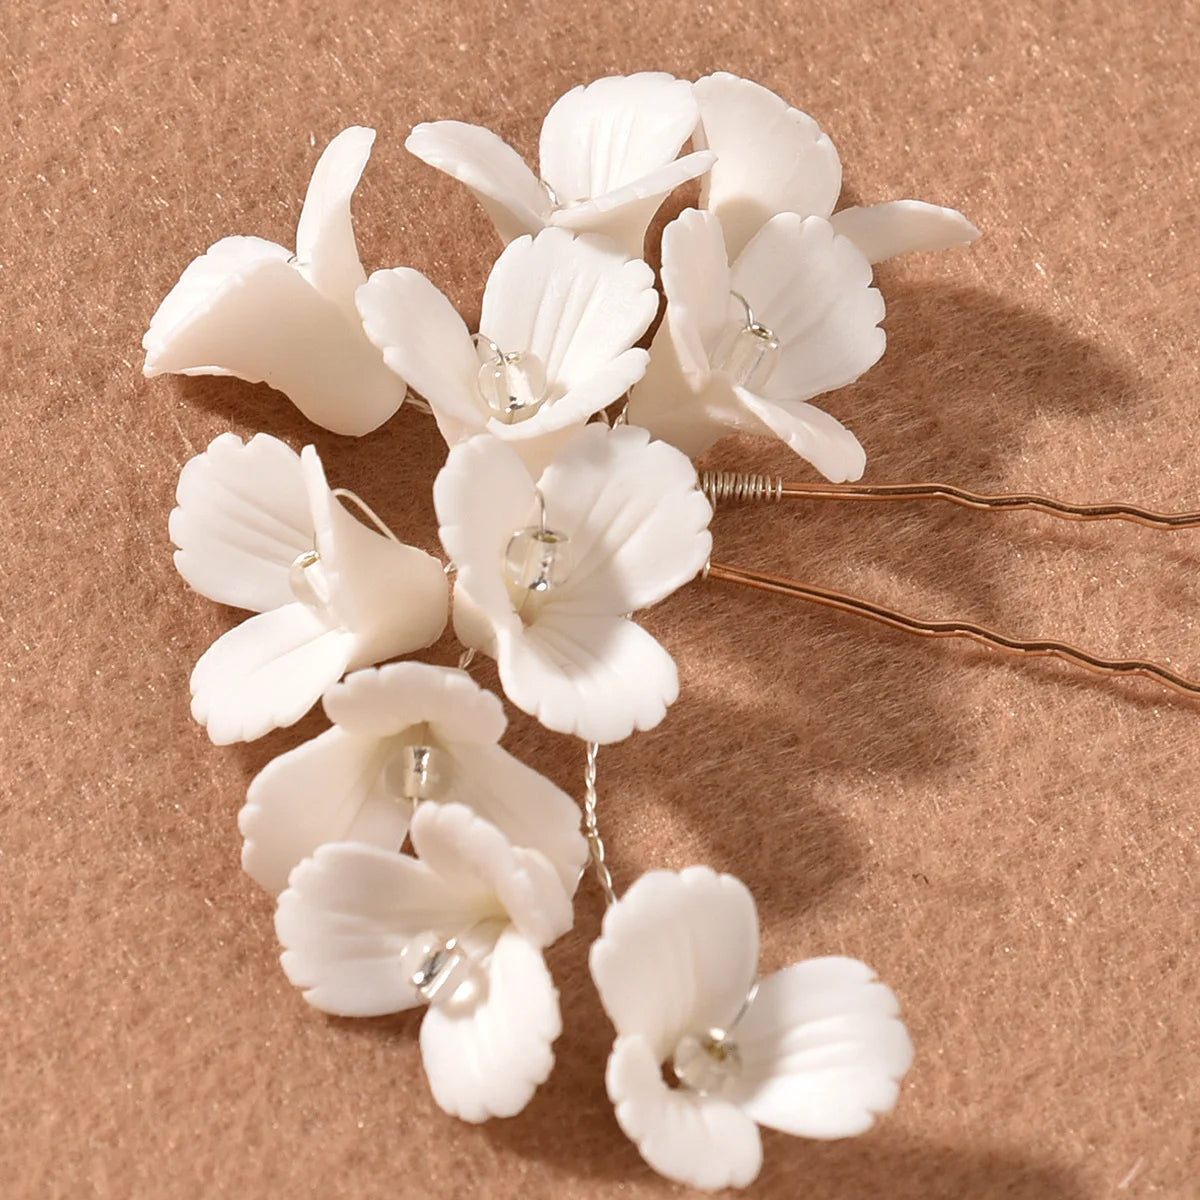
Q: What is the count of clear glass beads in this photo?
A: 7